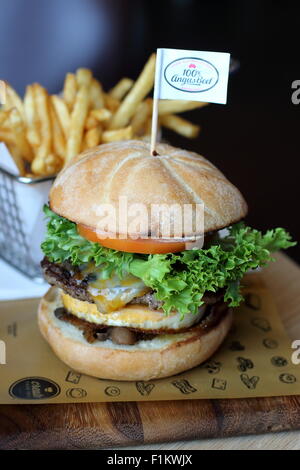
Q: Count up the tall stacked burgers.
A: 1